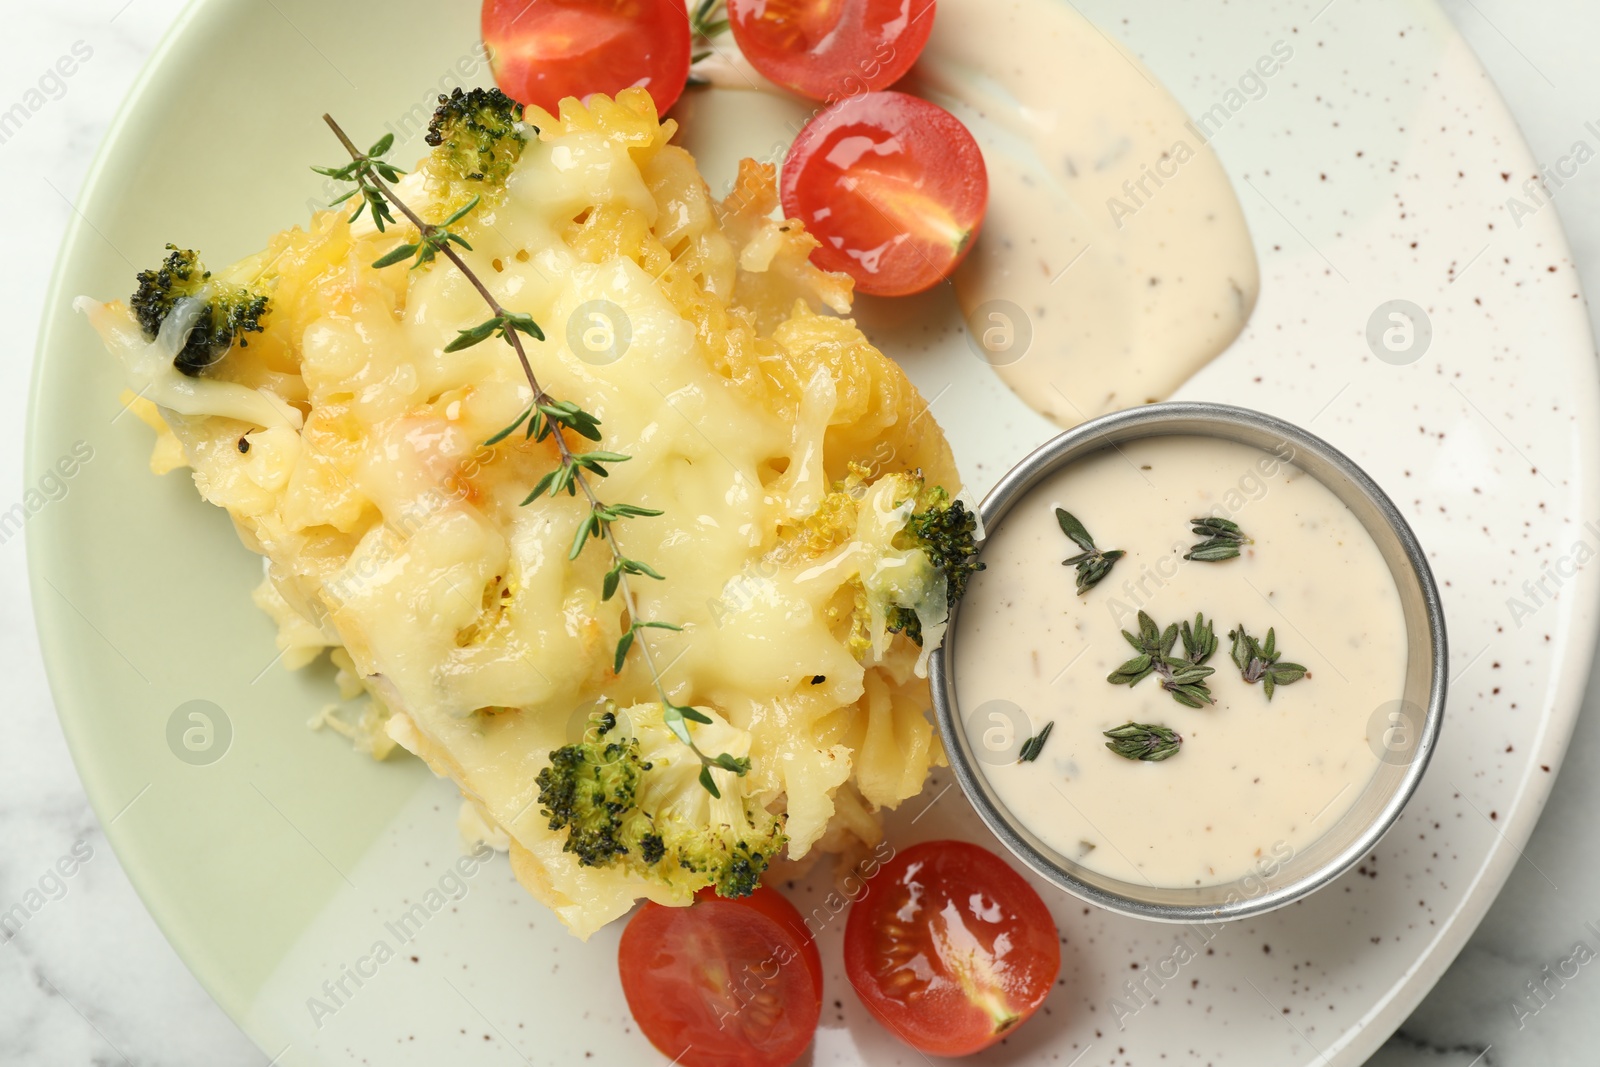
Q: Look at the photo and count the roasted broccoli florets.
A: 4